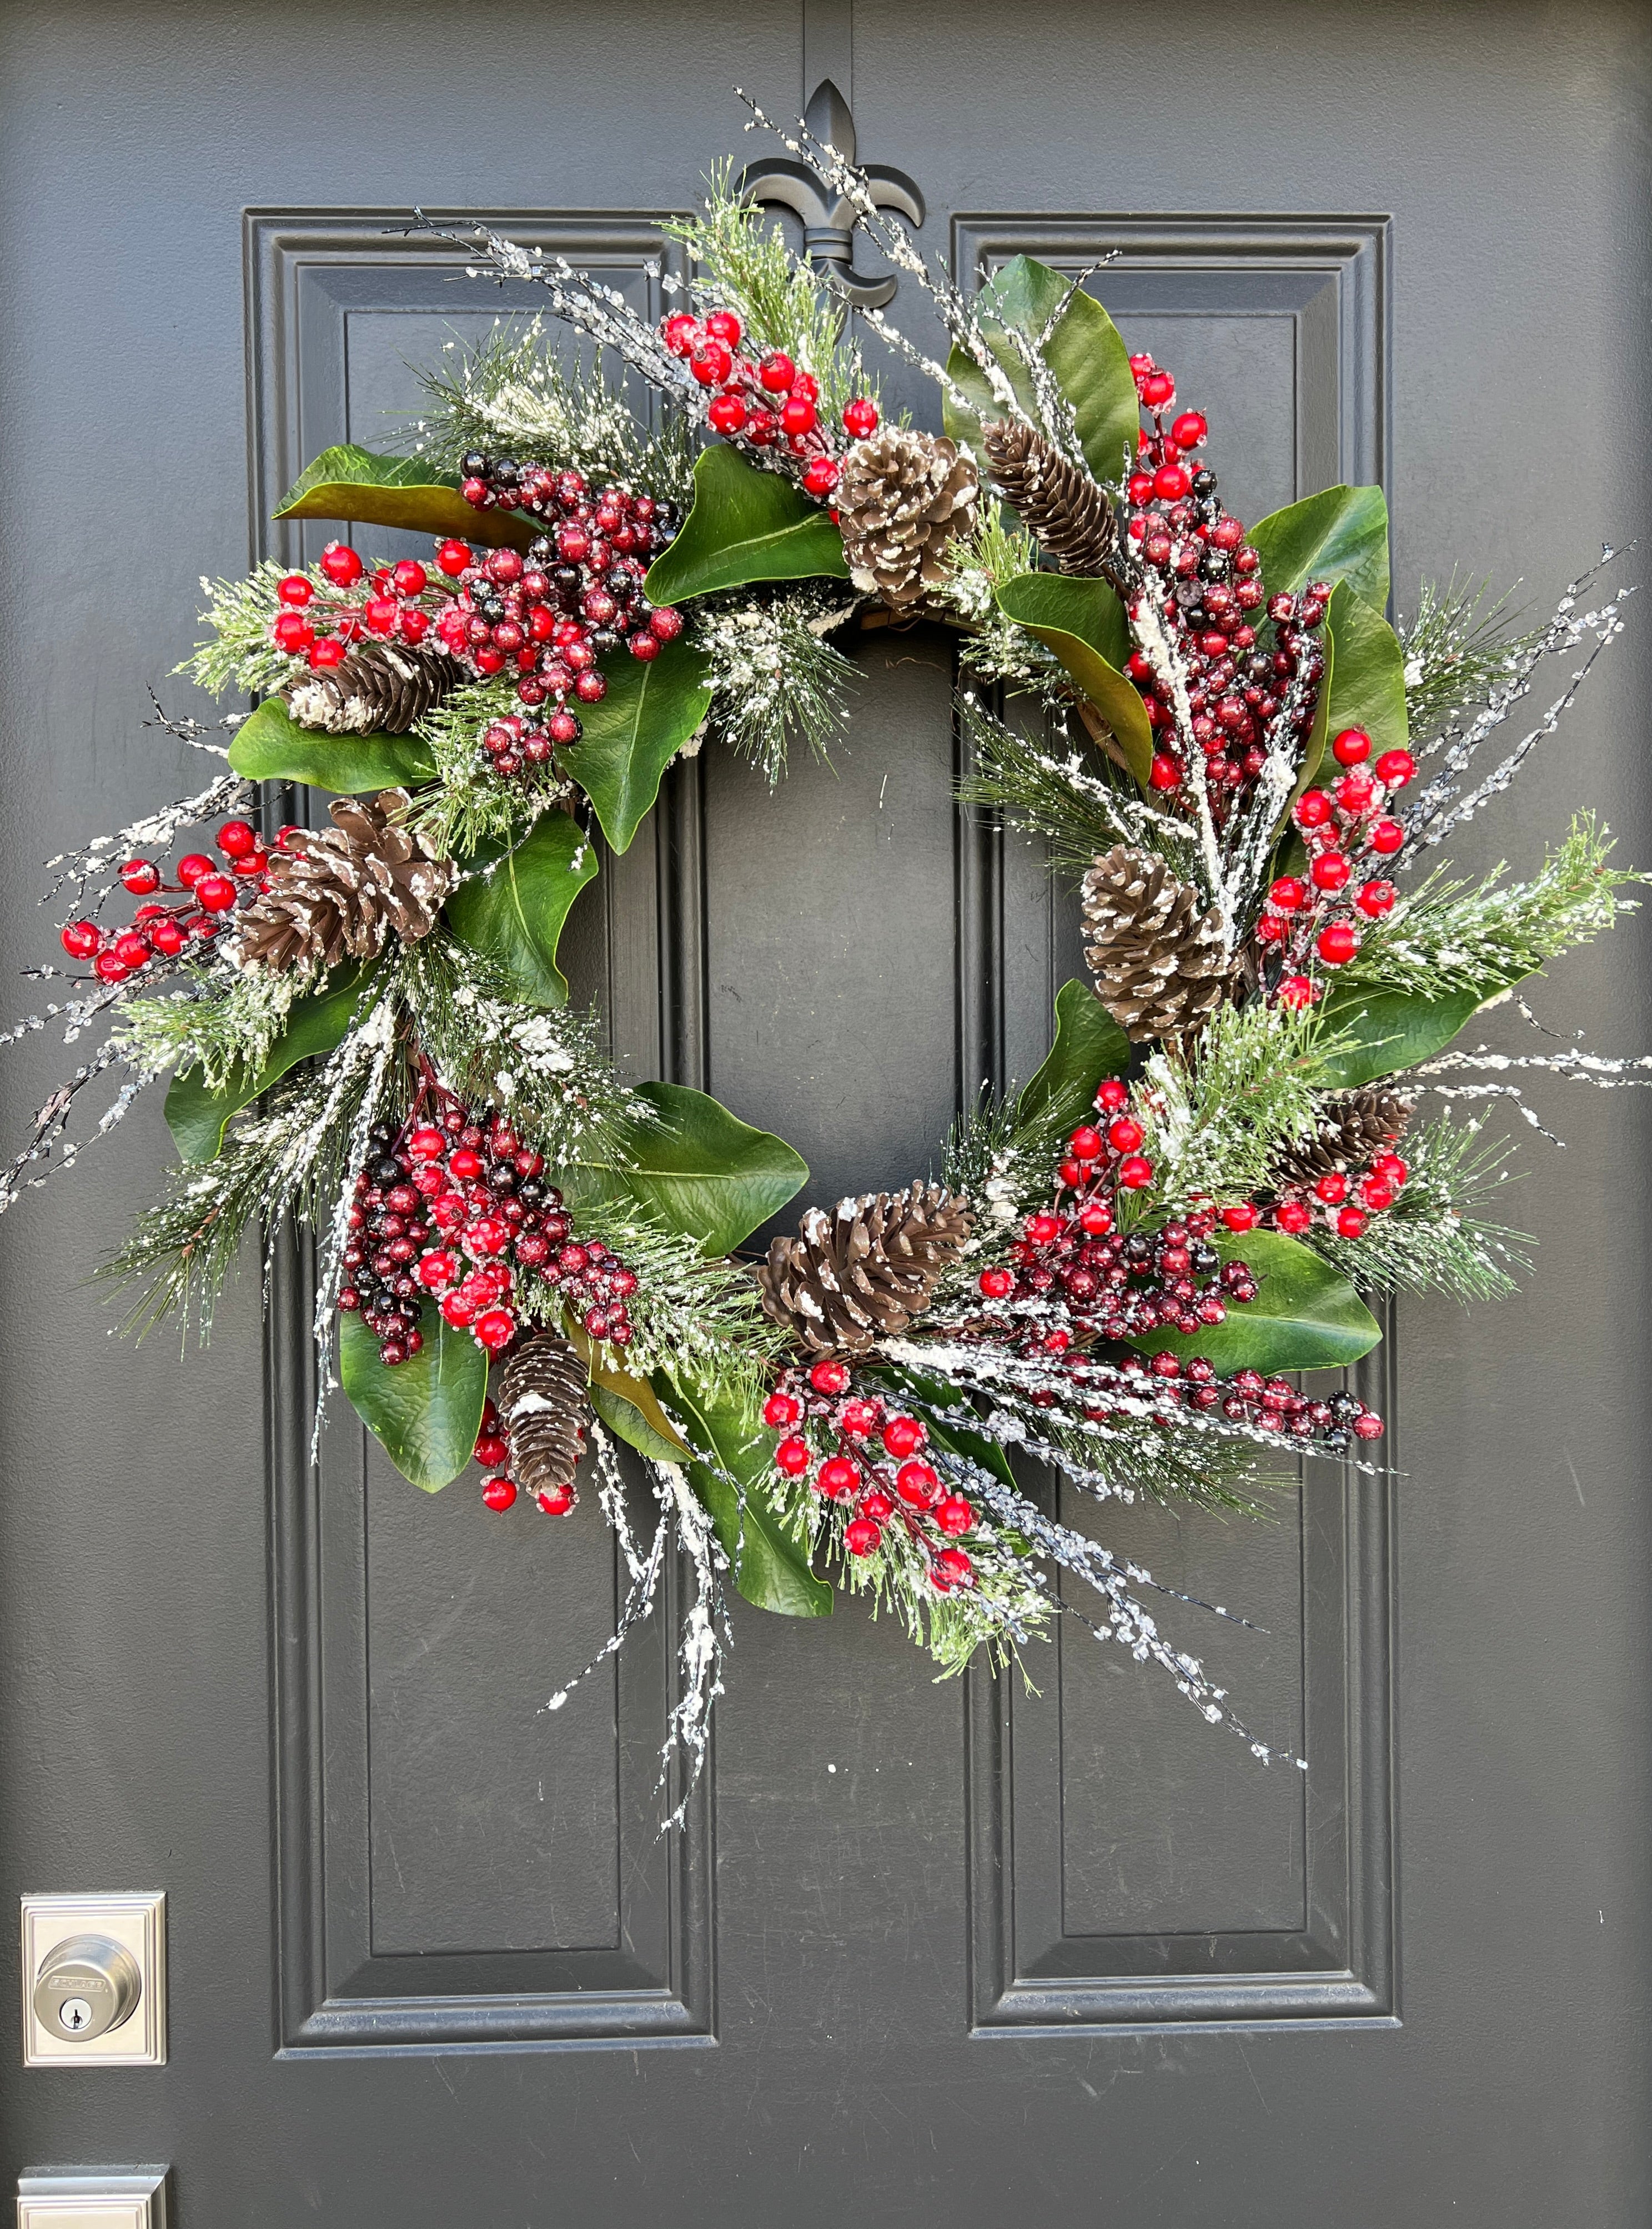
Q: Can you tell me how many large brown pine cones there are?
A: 4